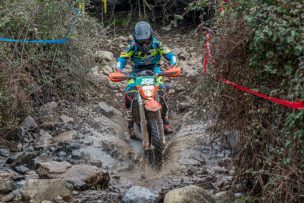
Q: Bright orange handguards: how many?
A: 2